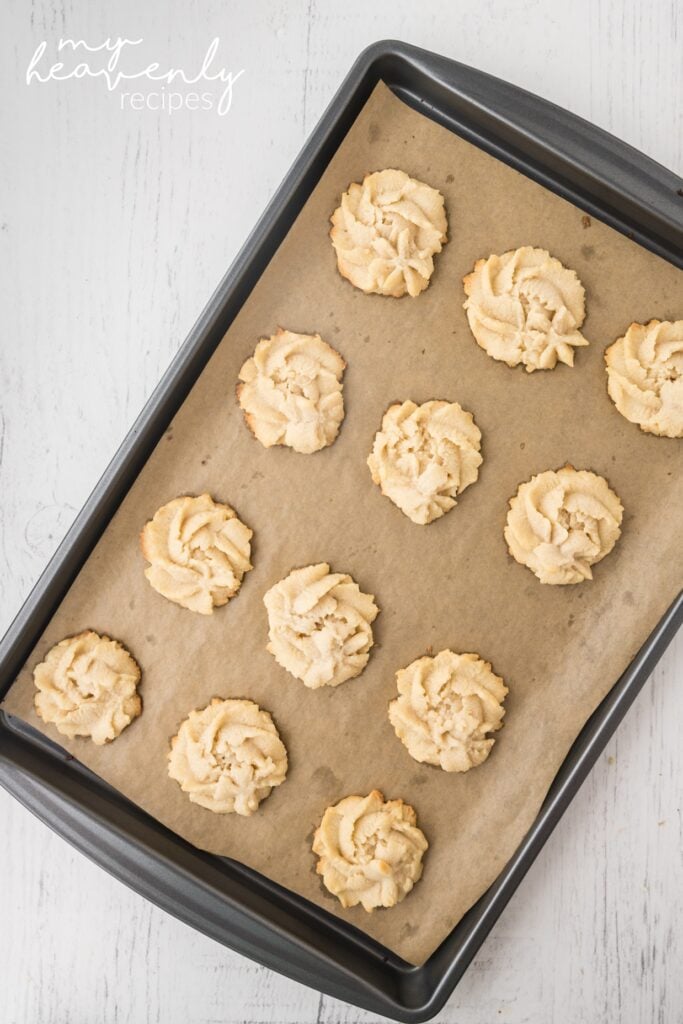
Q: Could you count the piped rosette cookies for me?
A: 12